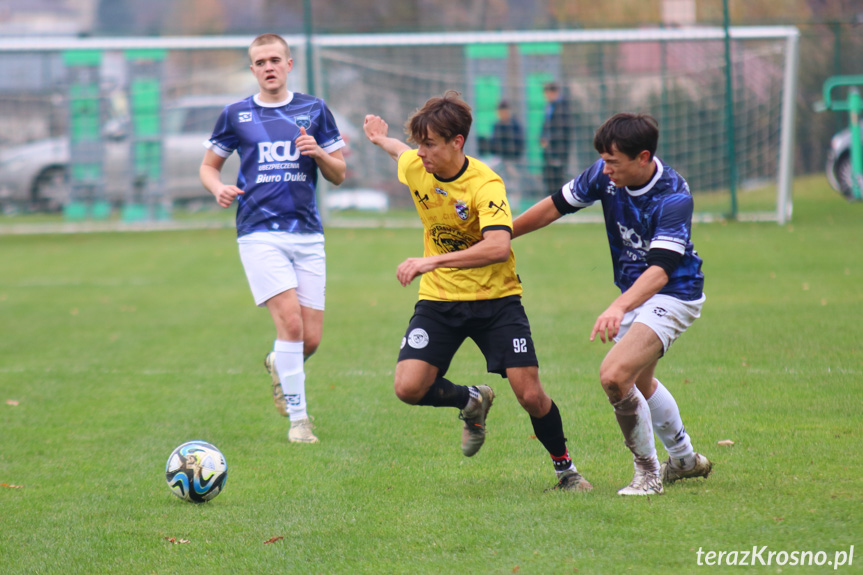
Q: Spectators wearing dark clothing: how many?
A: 2